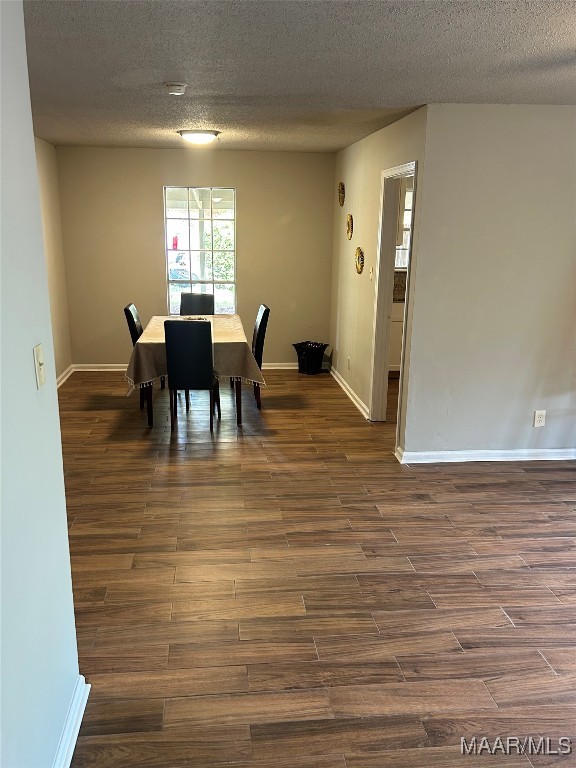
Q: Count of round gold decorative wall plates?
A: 3